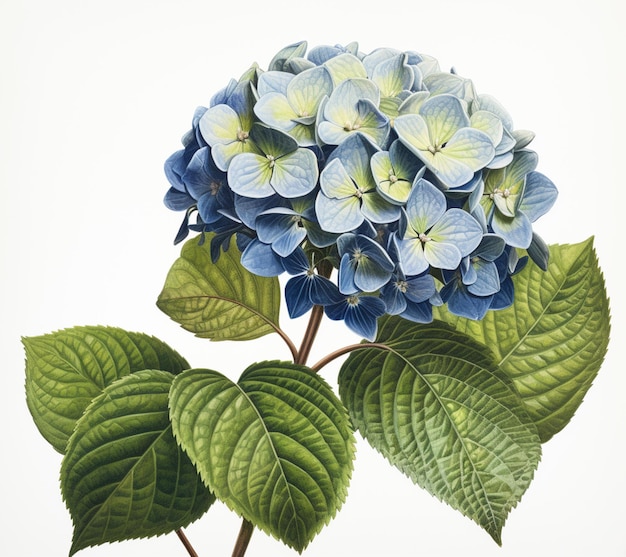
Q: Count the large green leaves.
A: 6